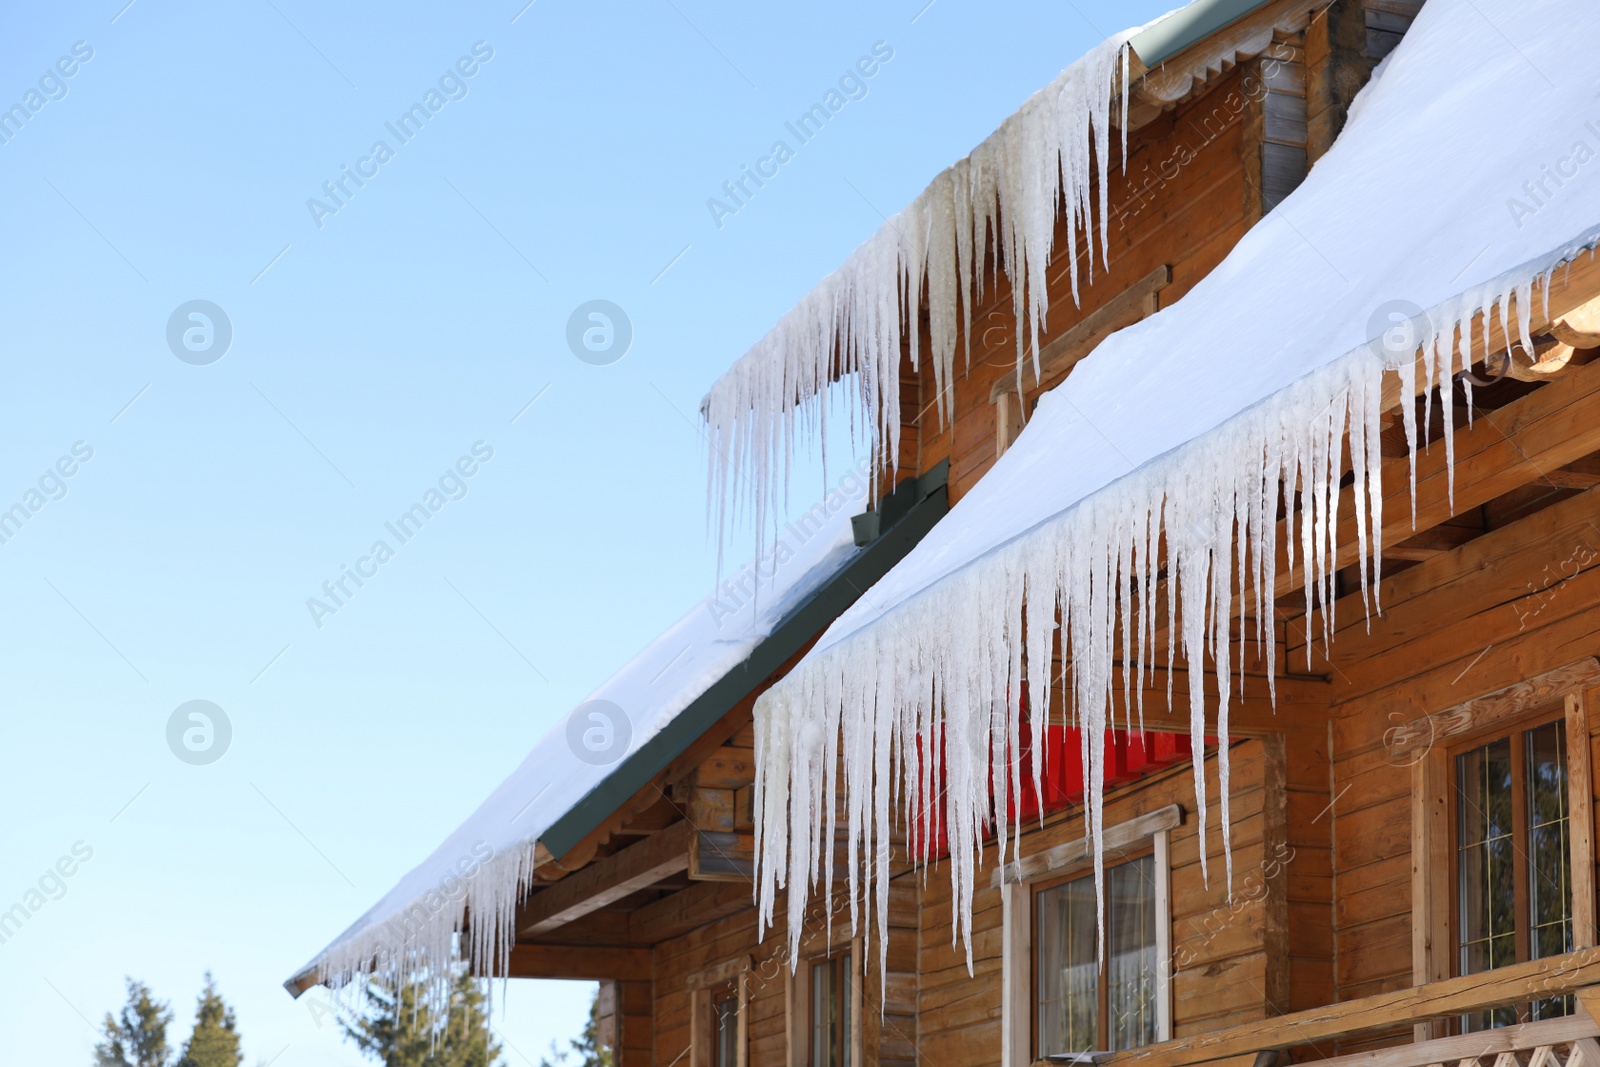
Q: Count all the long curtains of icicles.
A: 3